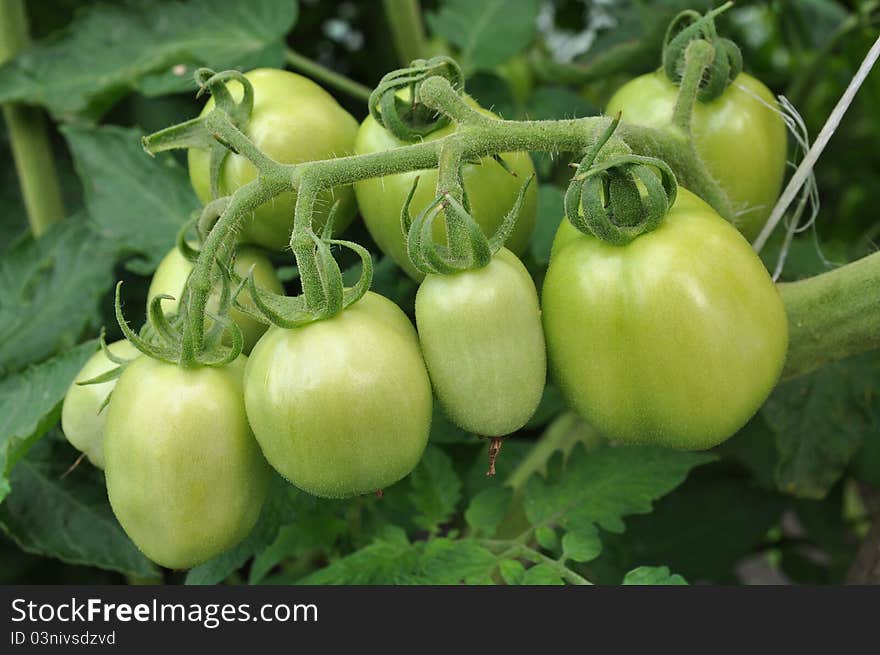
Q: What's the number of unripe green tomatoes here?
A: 9